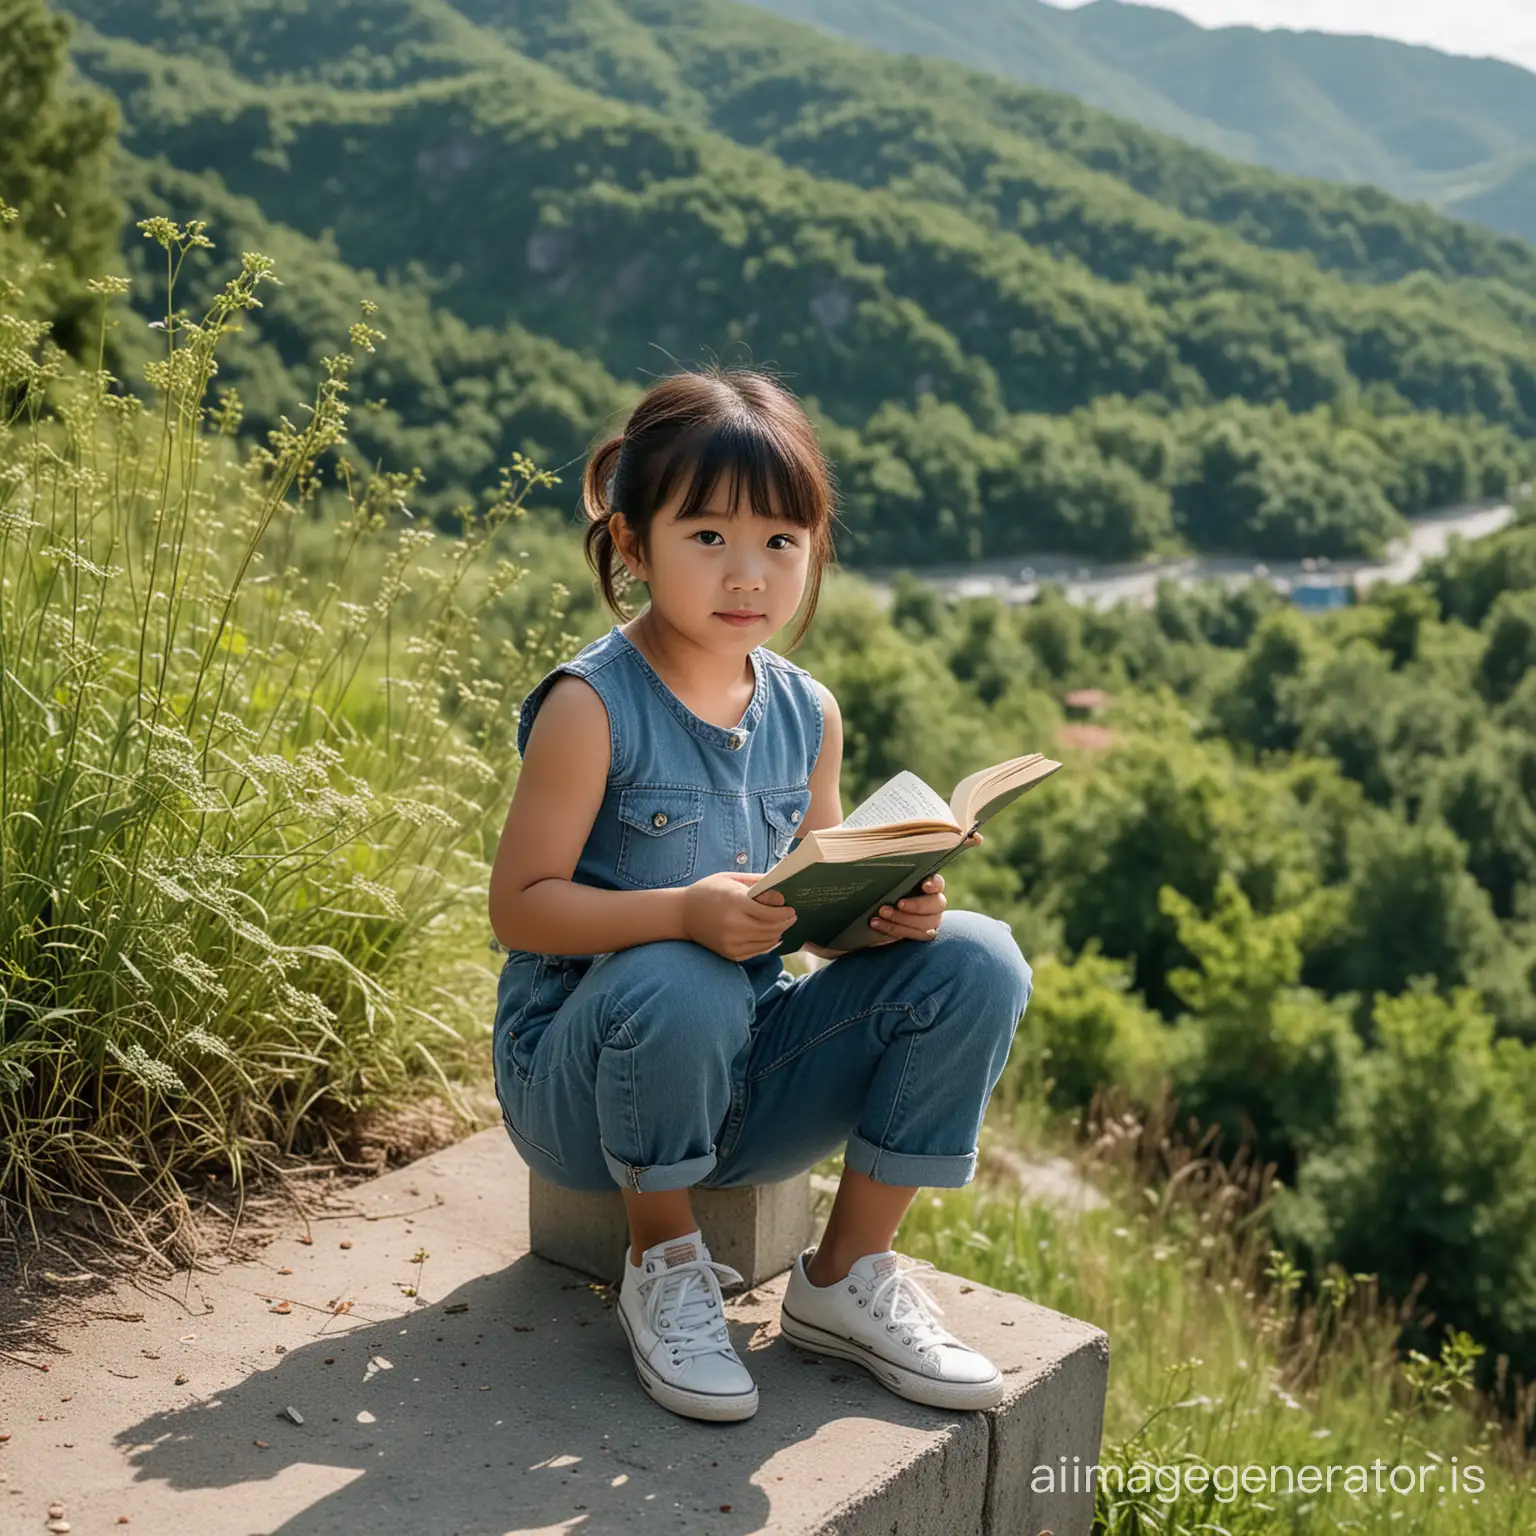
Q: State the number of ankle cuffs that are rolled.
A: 2